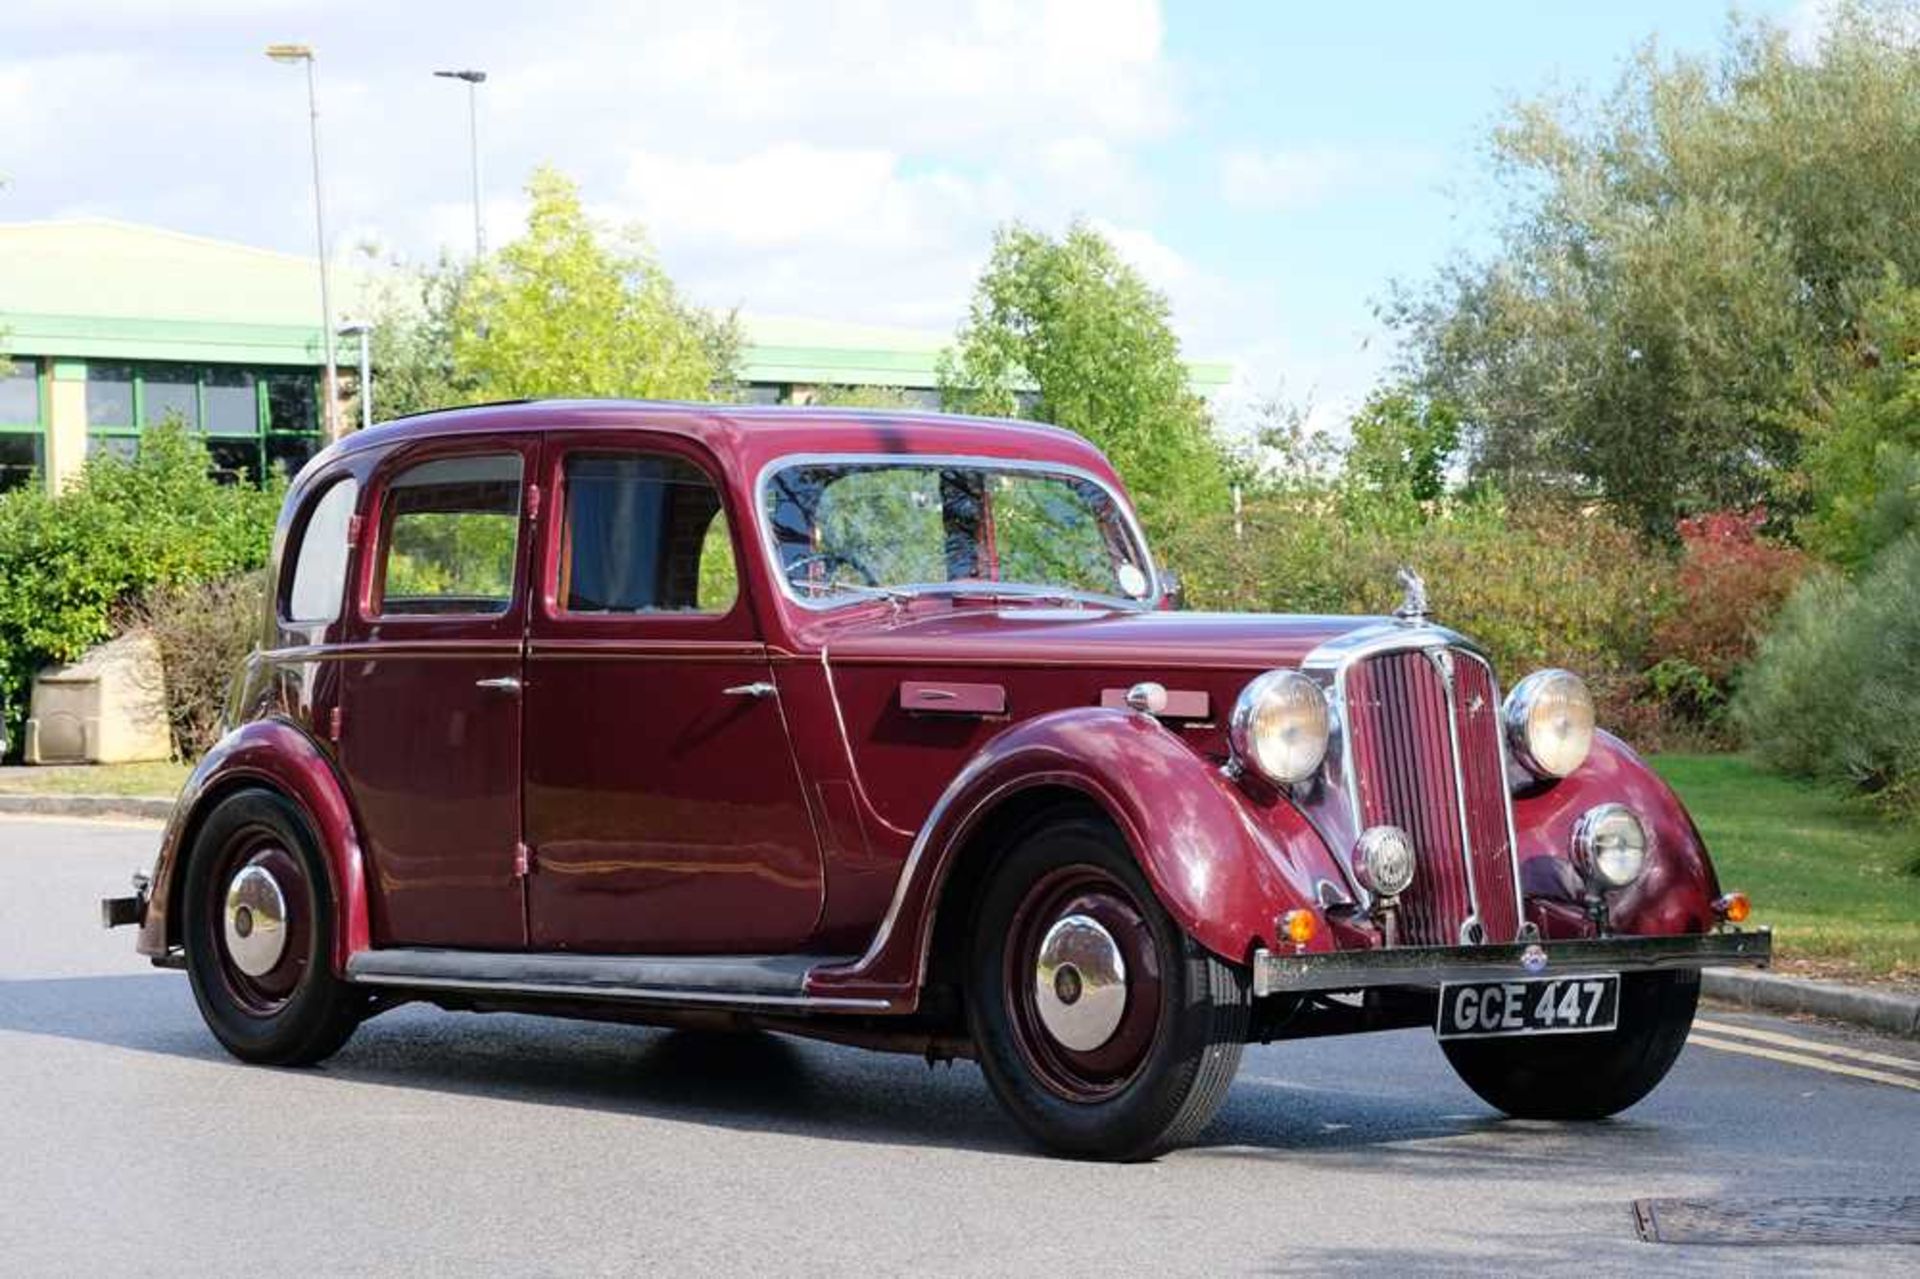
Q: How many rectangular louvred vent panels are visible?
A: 2